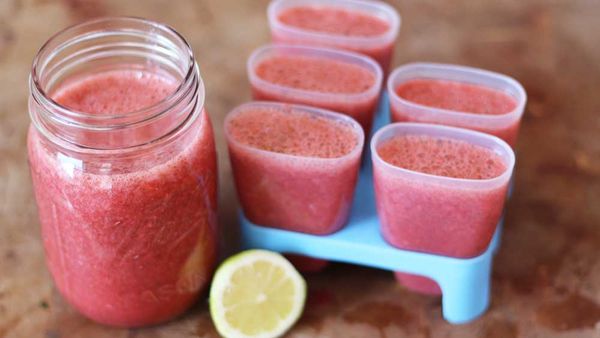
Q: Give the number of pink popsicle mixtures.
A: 5